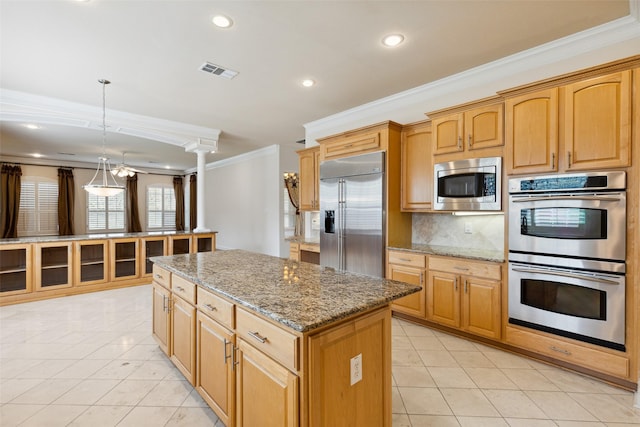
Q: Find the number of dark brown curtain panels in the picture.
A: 5